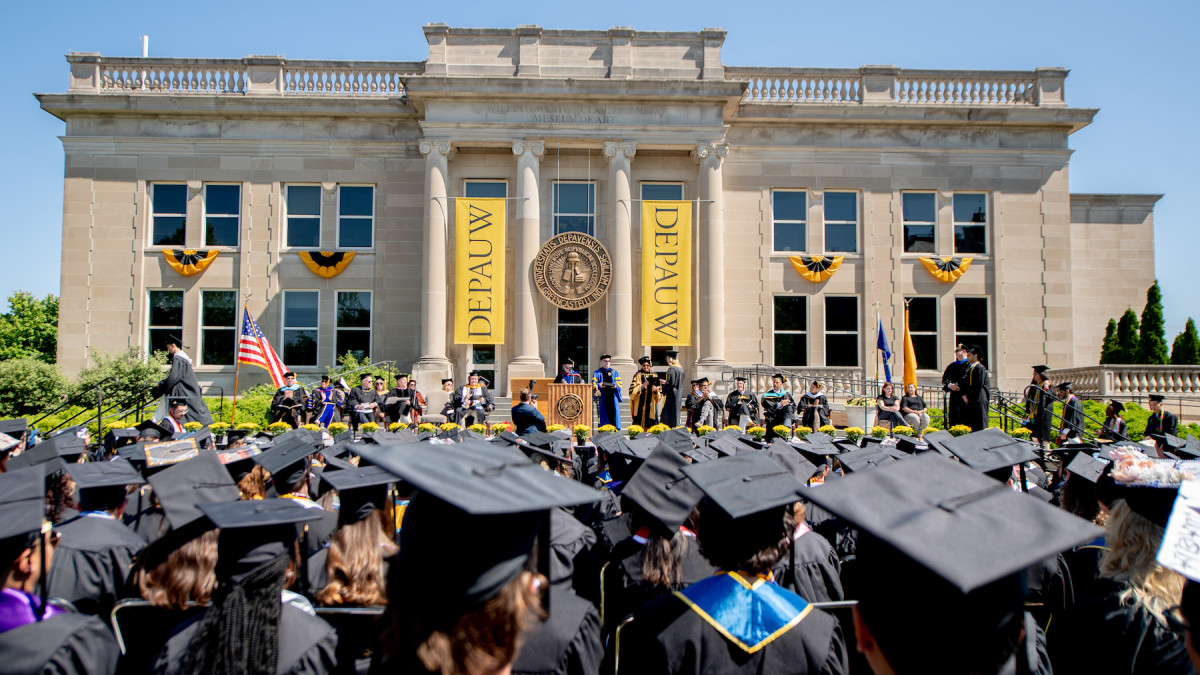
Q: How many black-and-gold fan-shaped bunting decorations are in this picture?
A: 4